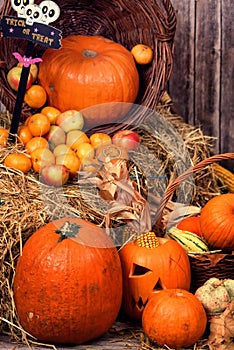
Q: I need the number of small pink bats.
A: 1